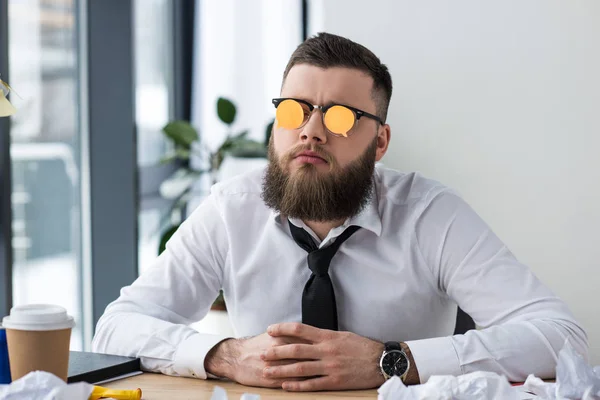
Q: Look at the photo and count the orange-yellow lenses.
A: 2